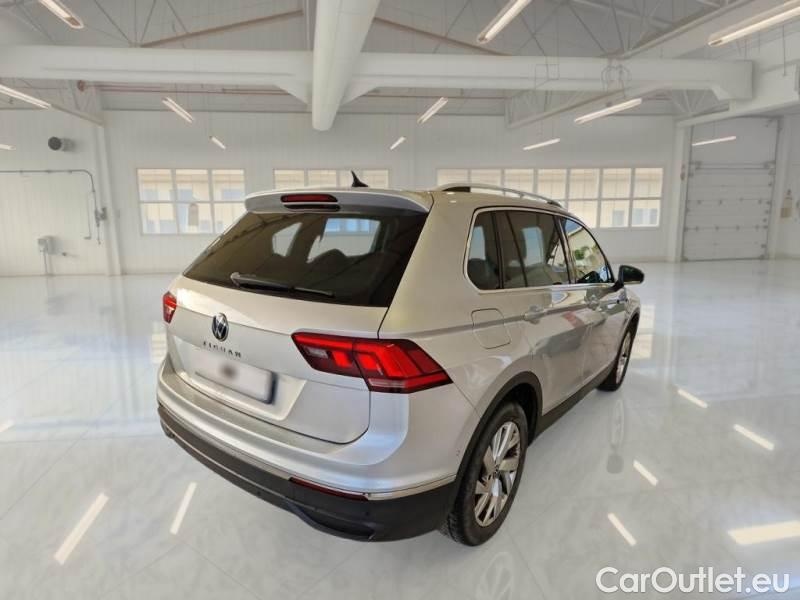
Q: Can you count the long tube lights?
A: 12